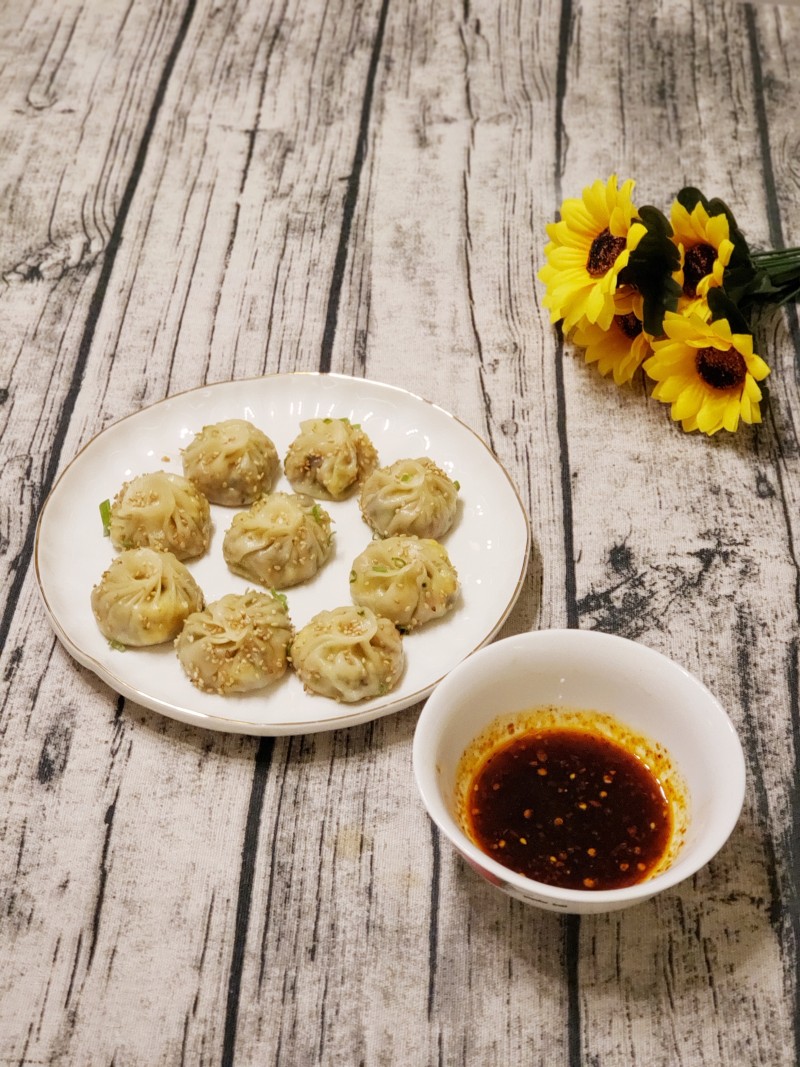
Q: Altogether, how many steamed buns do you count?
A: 9